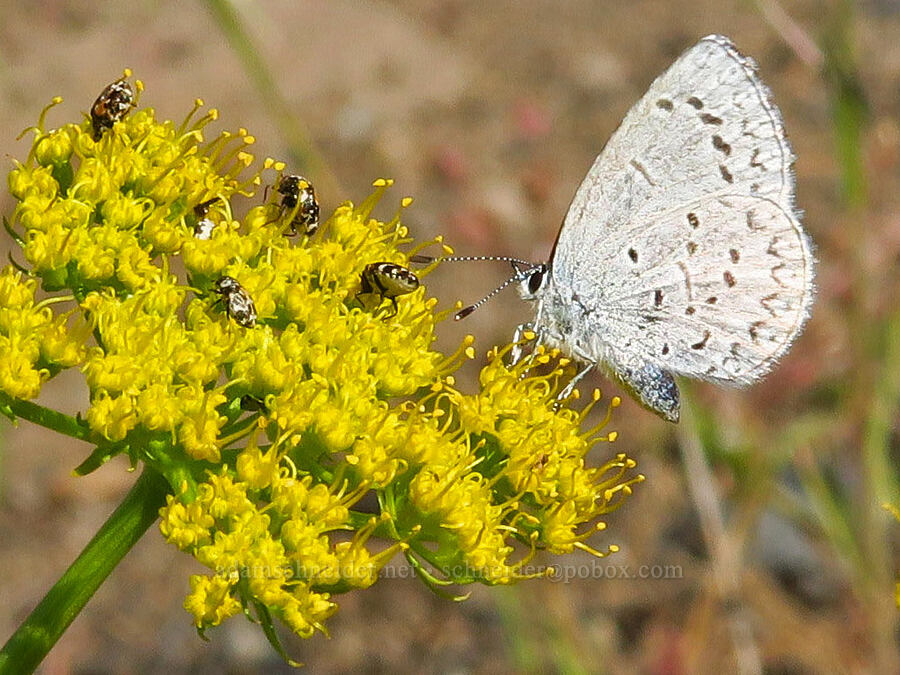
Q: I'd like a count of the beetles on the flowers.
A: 5